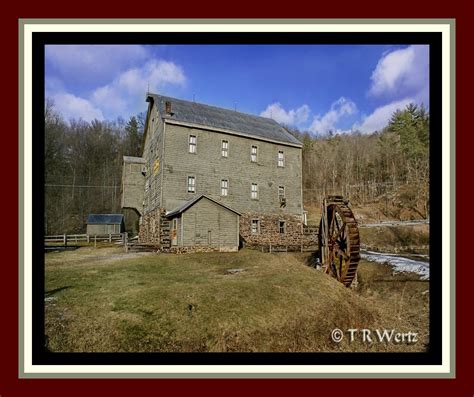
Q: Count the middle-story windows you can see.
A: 4